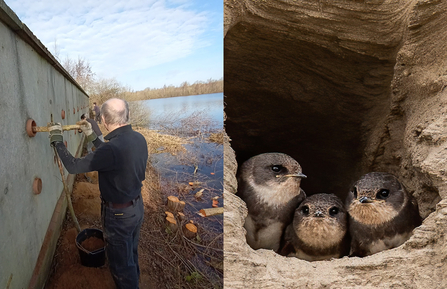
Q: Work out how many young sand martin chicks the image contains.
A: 3